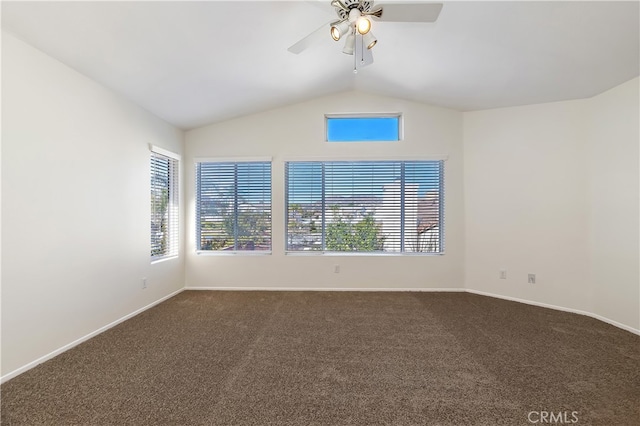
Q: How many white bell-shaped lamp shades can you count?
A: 4